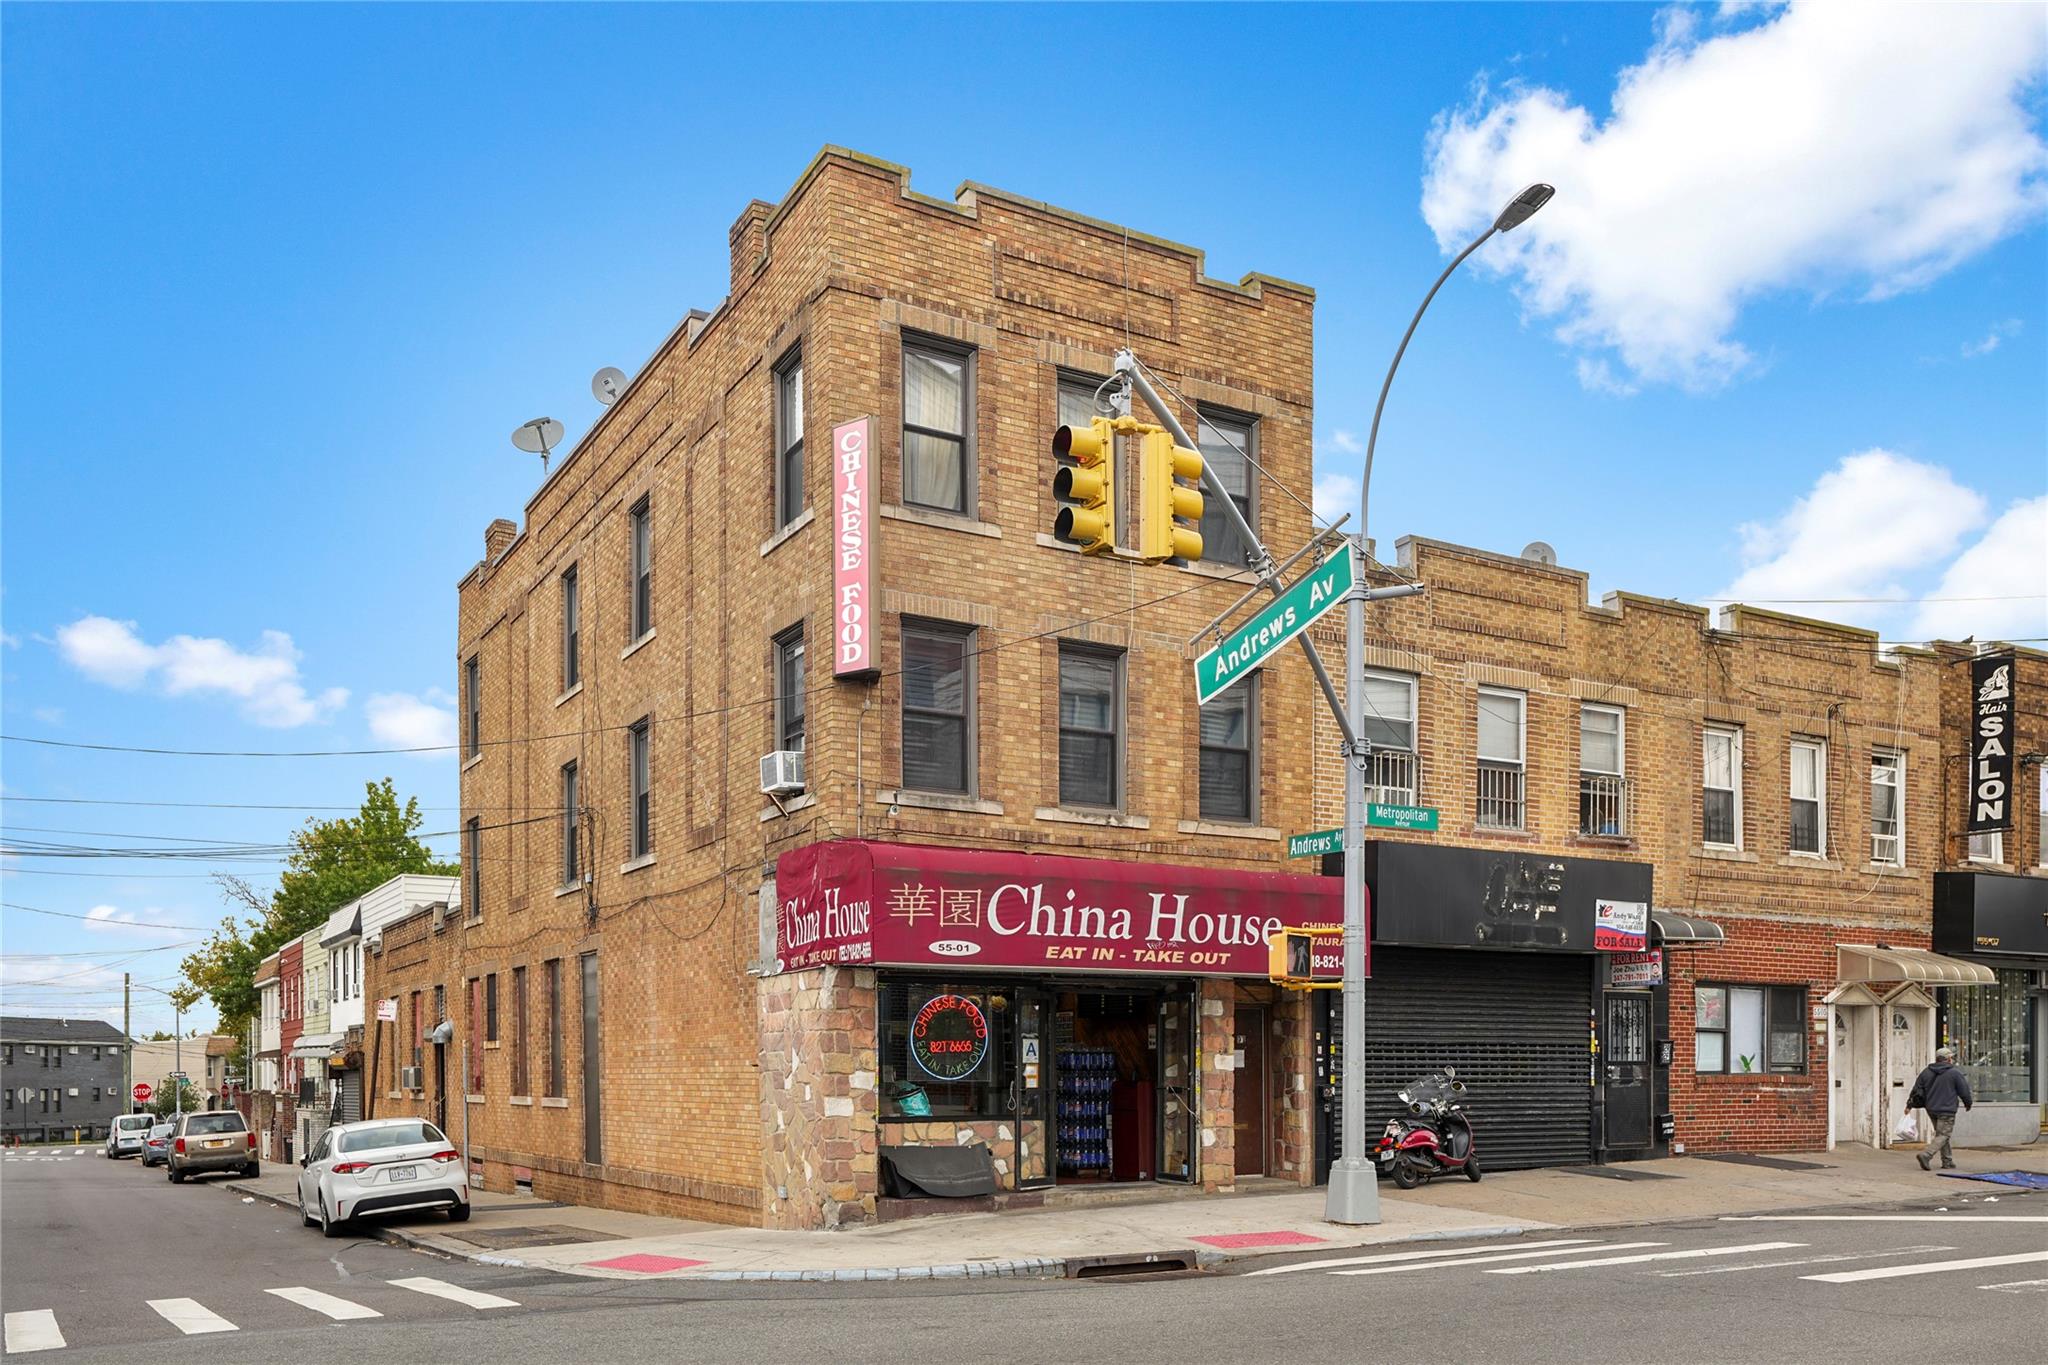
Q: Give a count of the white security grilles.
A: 3